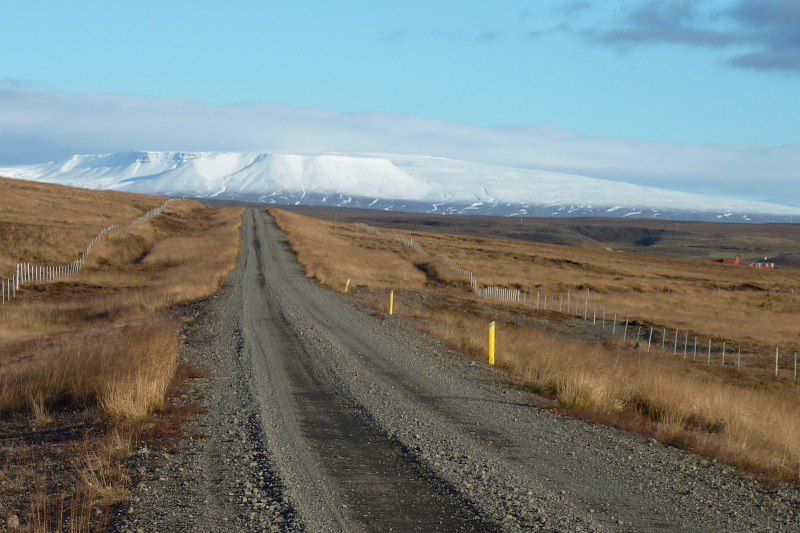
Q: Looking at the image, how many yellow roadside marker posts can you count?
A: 3